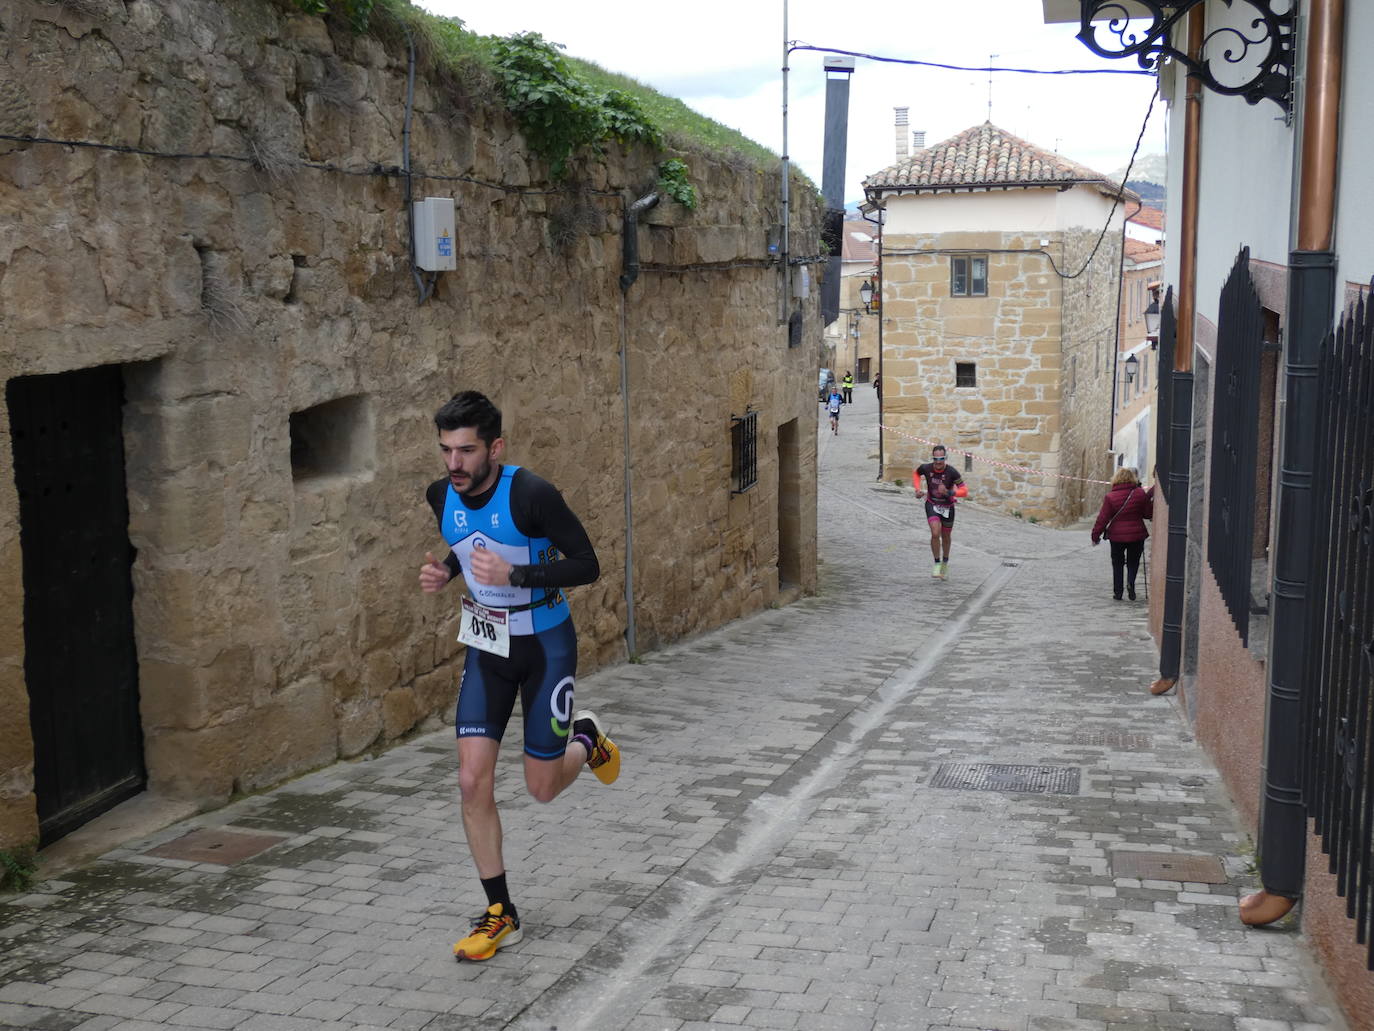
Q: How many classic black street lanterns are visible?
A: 3